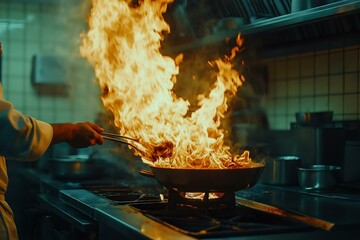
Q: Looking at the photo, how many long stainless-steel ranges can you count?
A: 1